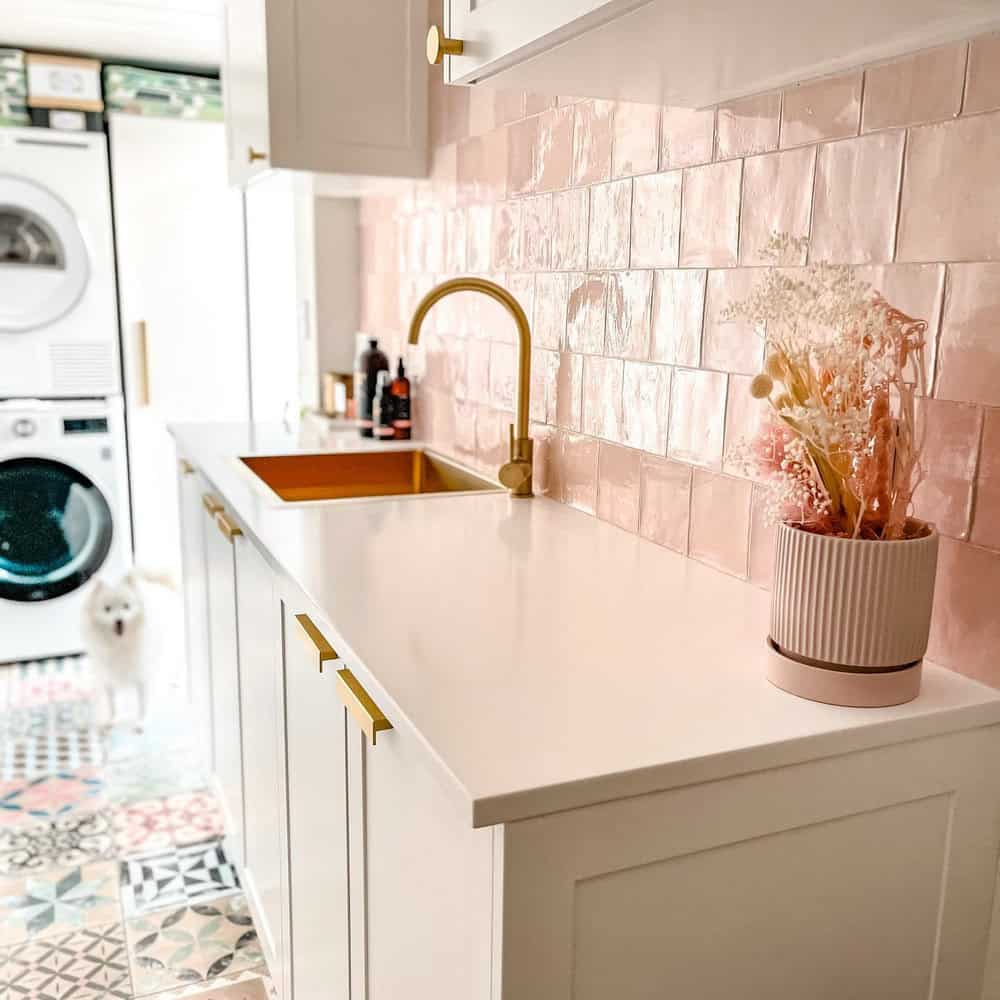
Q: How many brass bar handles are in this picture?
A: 6